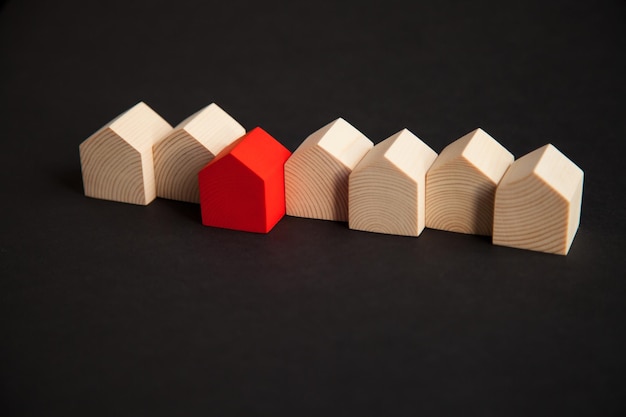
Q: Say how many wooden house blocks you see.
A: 7